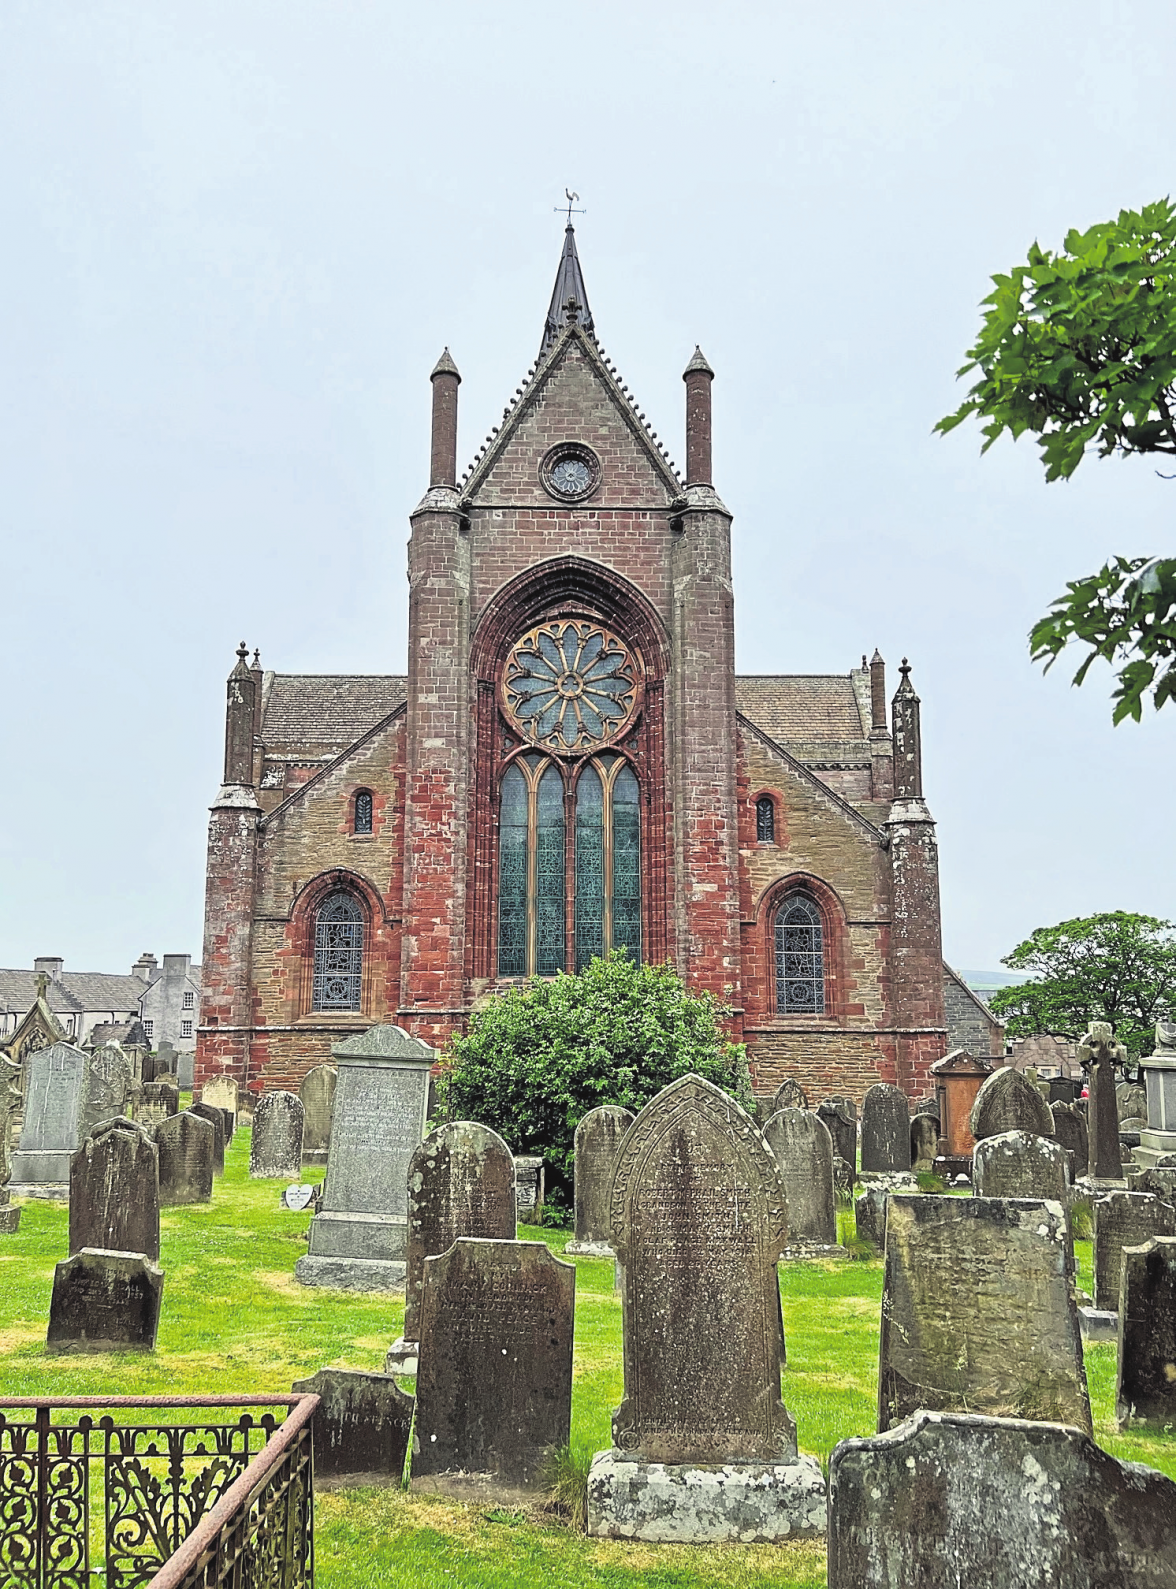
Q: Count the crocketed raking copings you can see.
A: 2